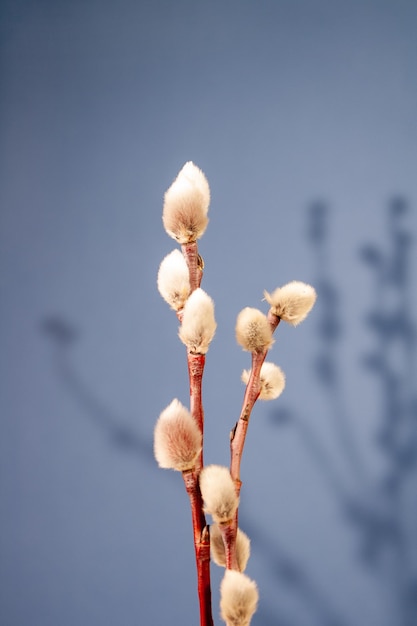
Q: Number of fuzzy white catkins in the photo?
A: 10